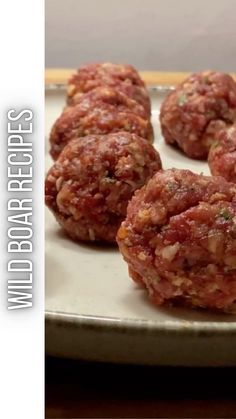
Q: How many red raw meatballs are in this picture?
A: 6